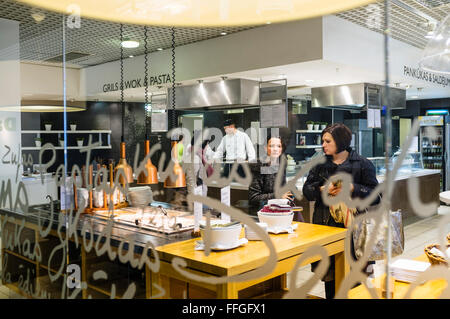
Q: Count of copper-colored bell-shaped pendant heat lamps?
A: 3